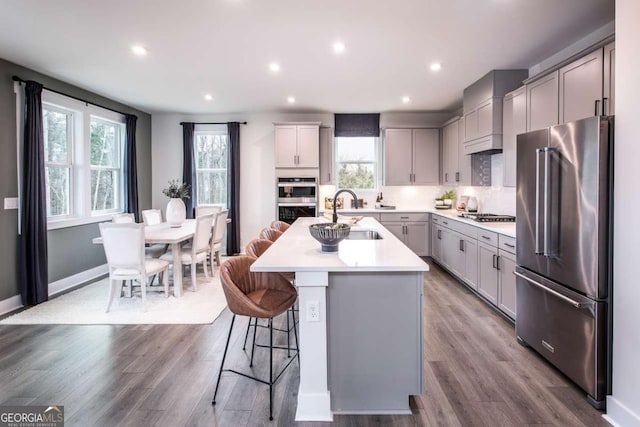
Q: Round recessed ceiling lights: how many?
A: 7